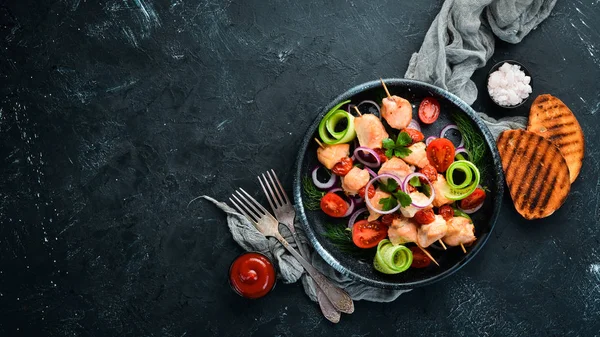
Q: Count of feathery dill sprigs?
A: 3